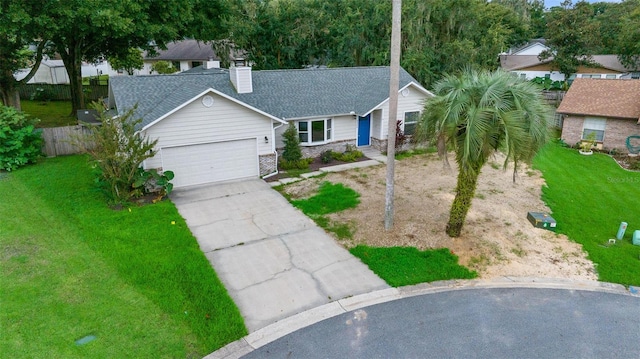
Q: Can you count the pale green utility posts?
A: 2